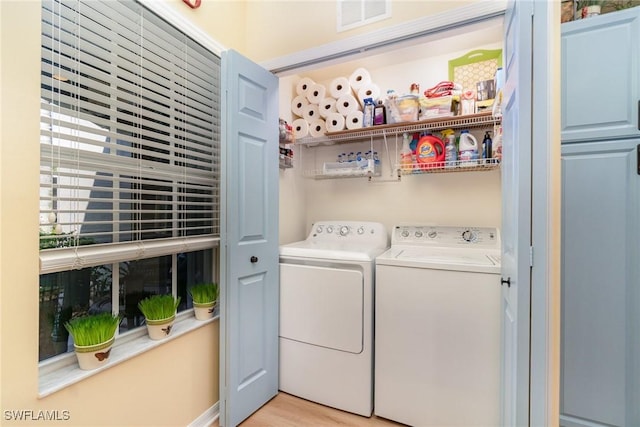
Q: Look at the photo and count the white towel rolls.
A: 13